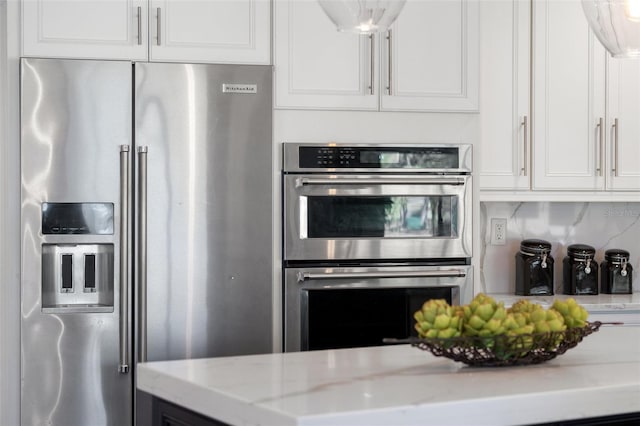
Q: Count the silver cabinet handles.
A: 7